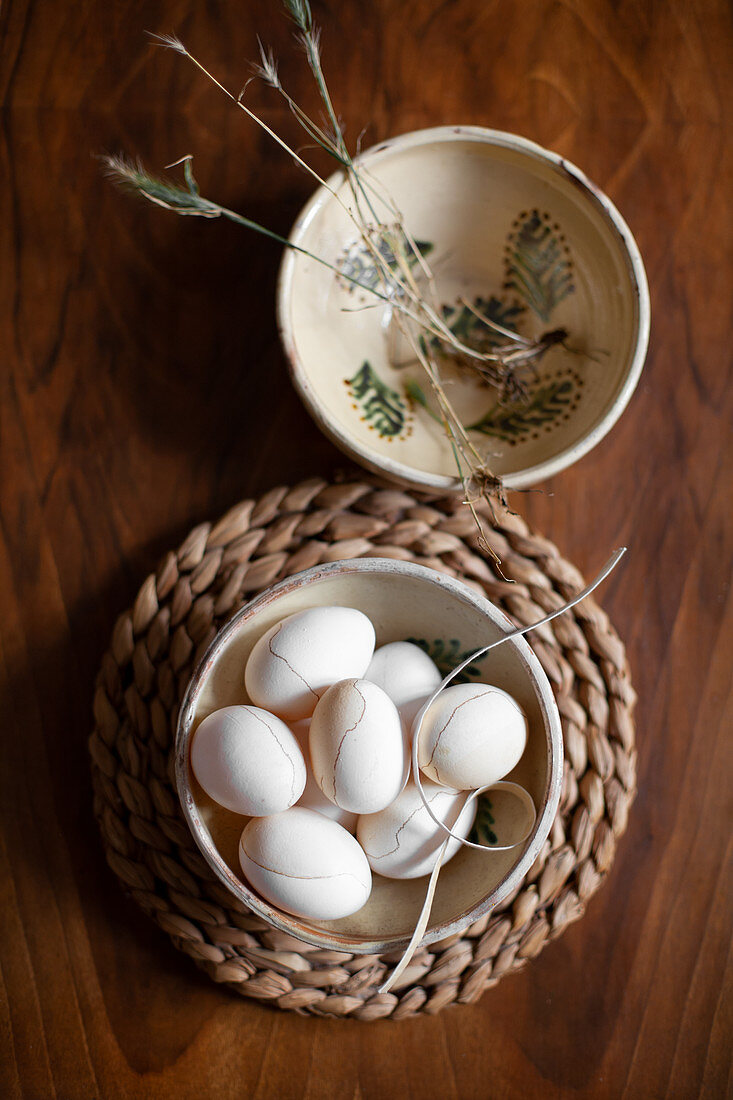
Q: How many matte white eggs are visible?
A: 8